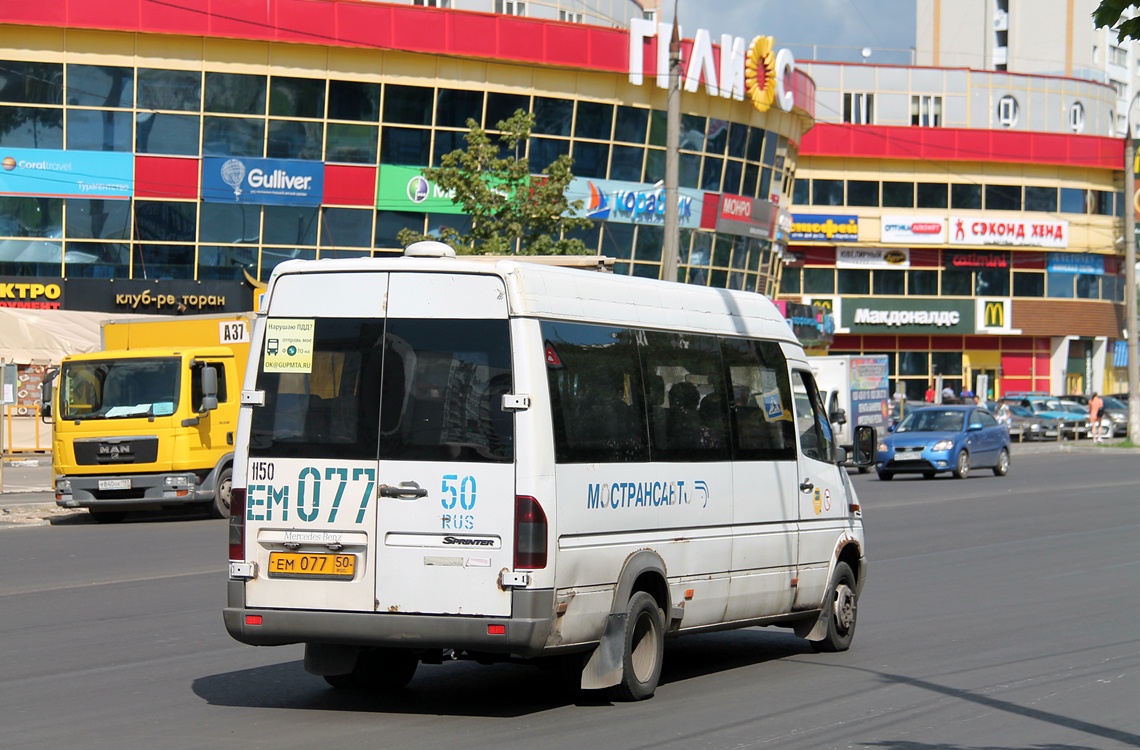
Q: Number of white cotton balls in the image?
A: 0